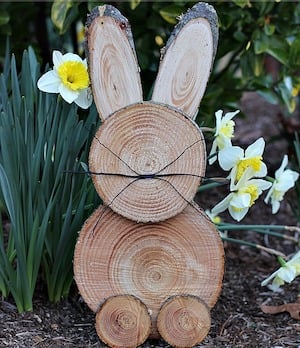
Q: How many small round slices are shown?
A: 2